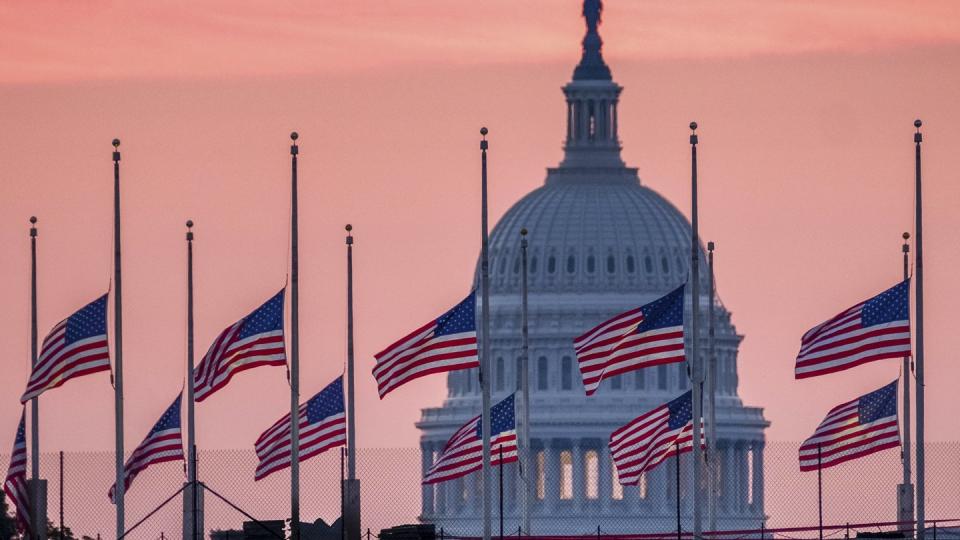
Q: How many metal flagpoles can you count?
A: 11